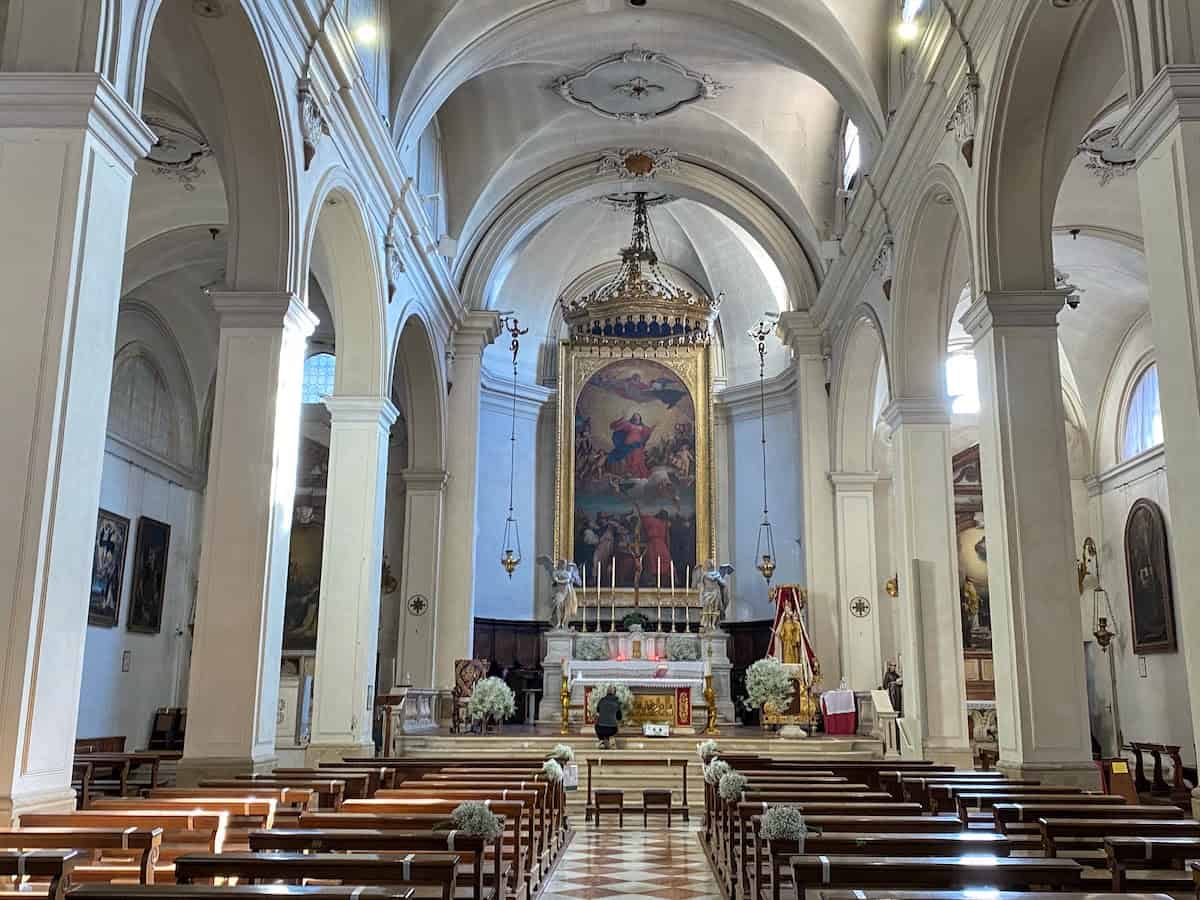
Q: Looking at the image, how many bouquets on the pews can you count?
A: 7